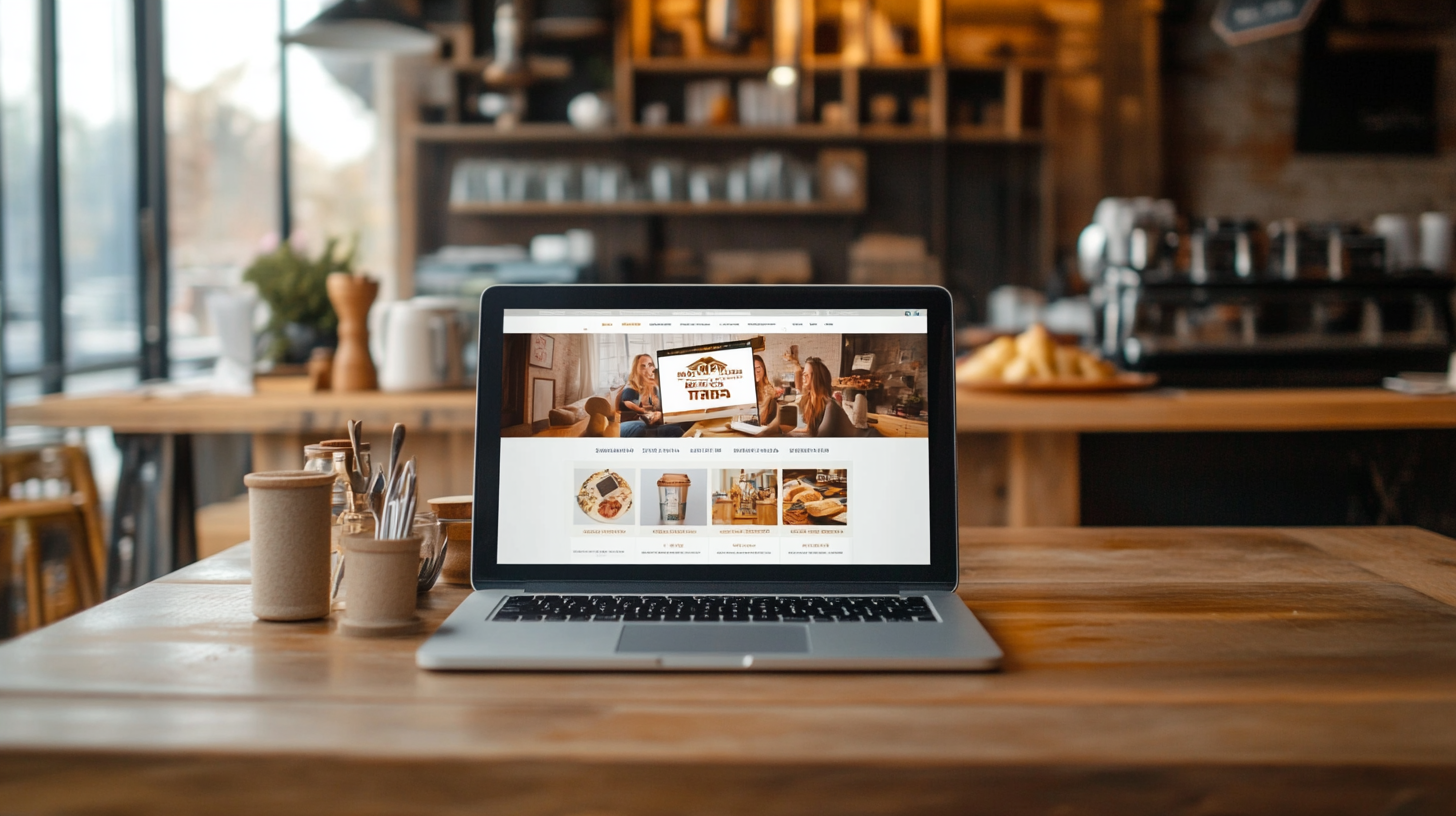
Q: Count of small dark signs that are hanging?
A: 1